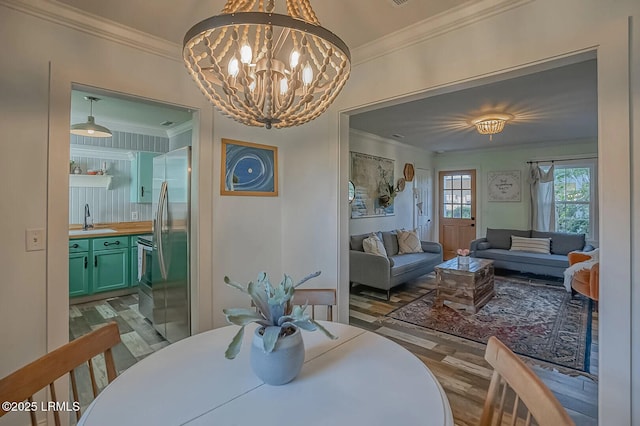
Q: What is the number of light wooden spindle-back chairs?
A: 3